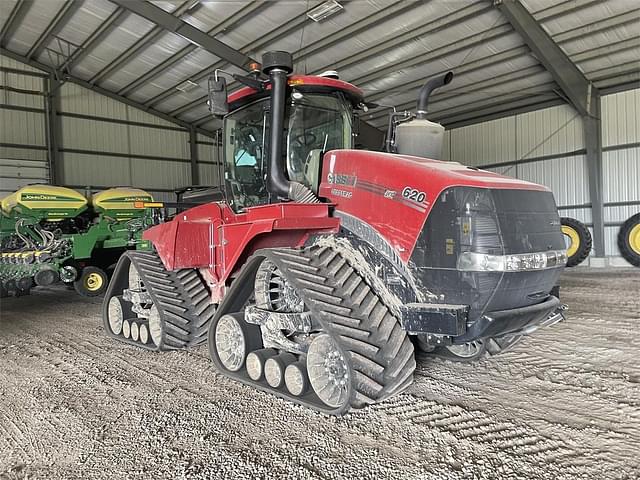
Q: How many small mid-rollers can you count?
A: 6